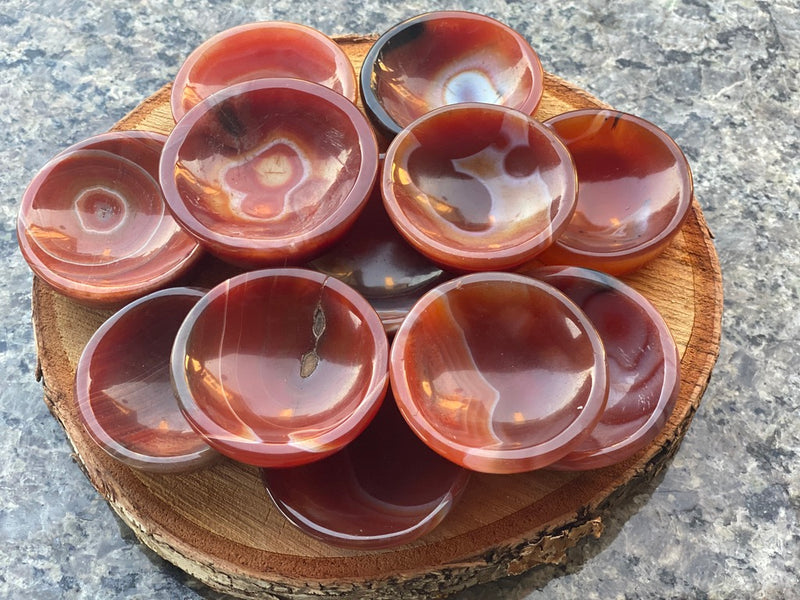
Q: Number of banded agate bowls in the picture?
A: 12